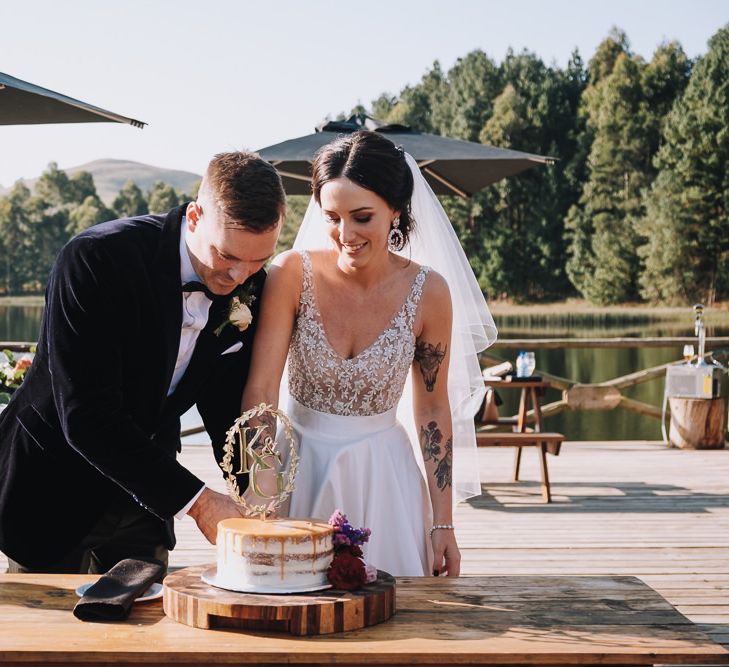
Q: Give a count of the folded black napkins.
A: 1